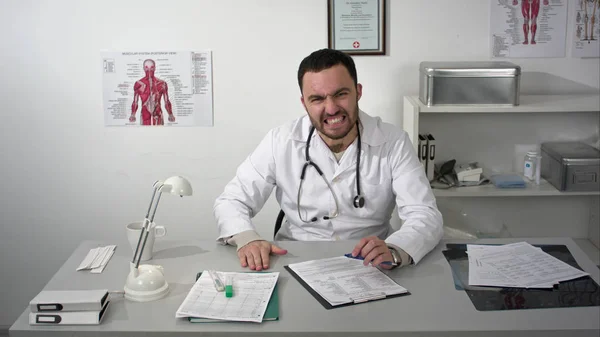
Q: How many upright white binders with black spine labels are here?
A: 2